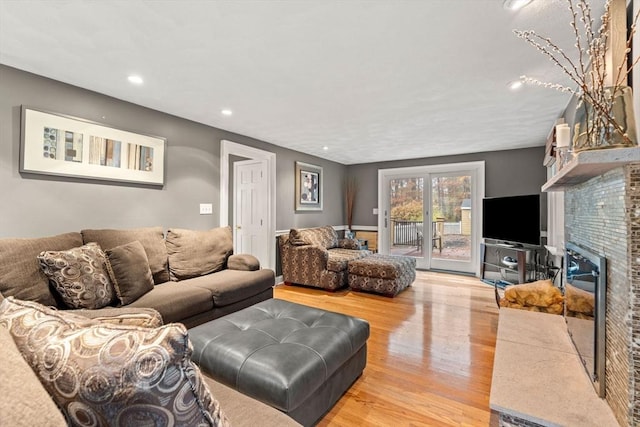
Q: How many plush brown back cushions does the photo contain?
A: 3